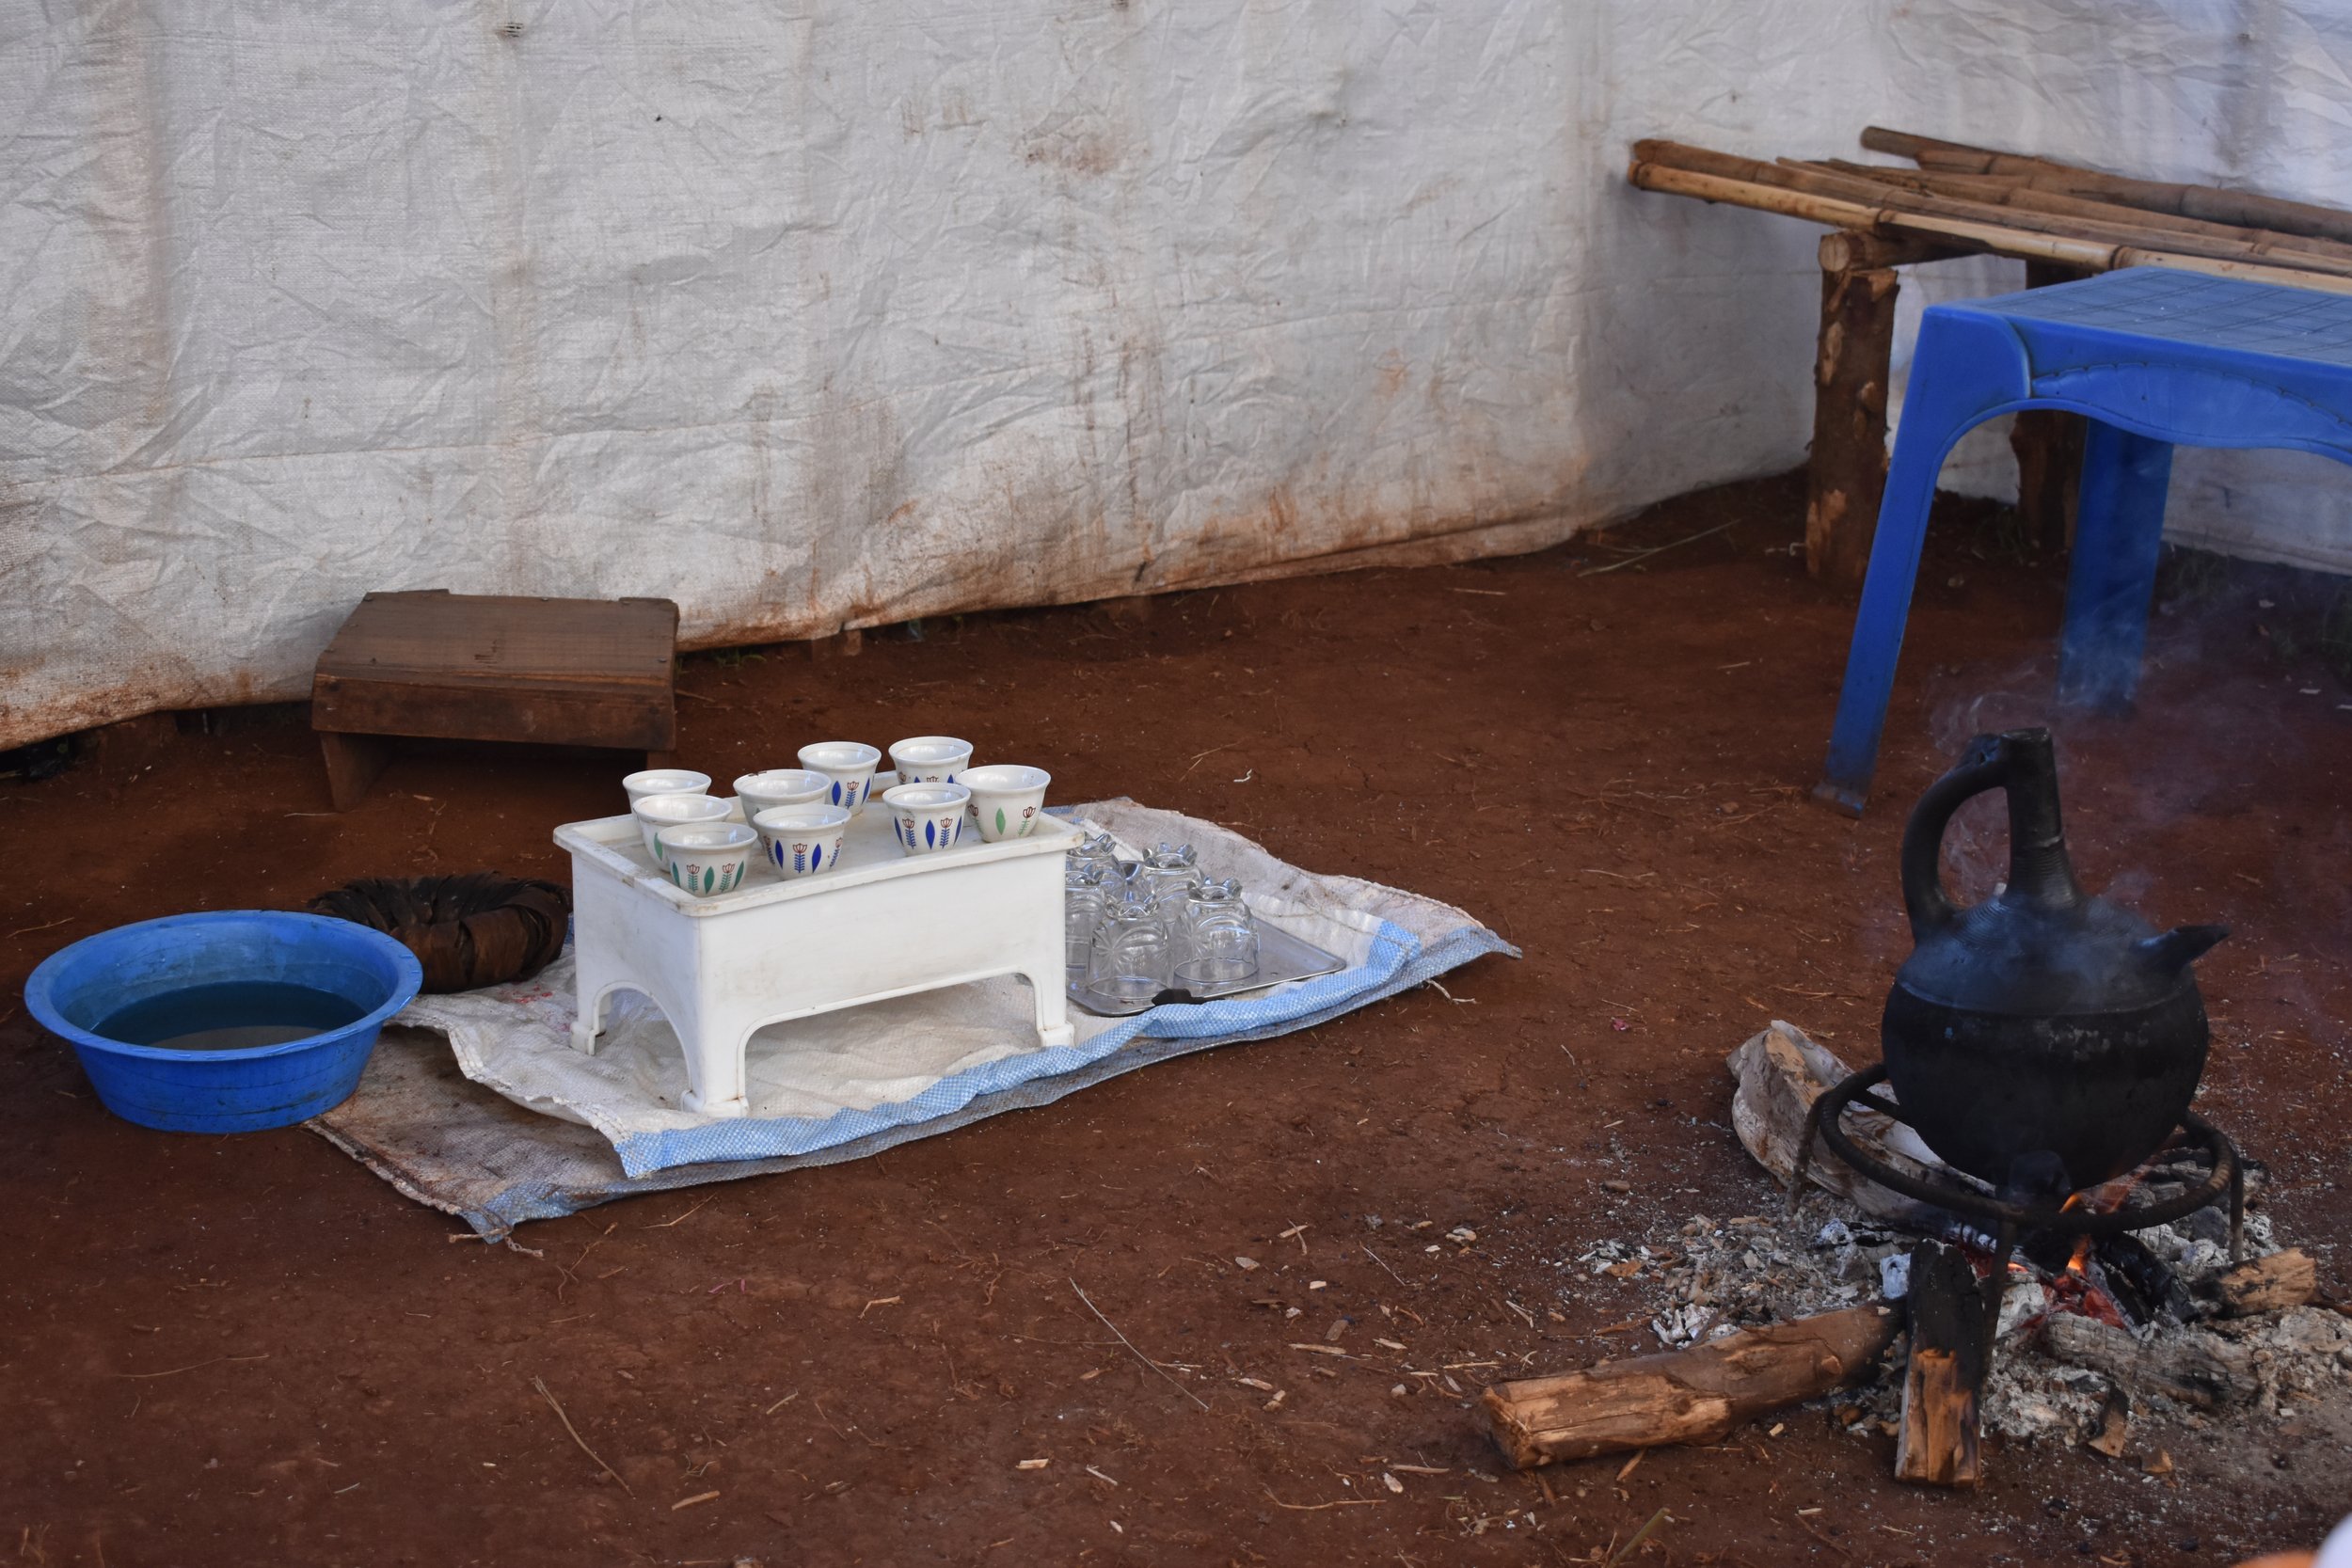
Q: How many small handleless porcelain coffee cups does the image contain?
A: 9